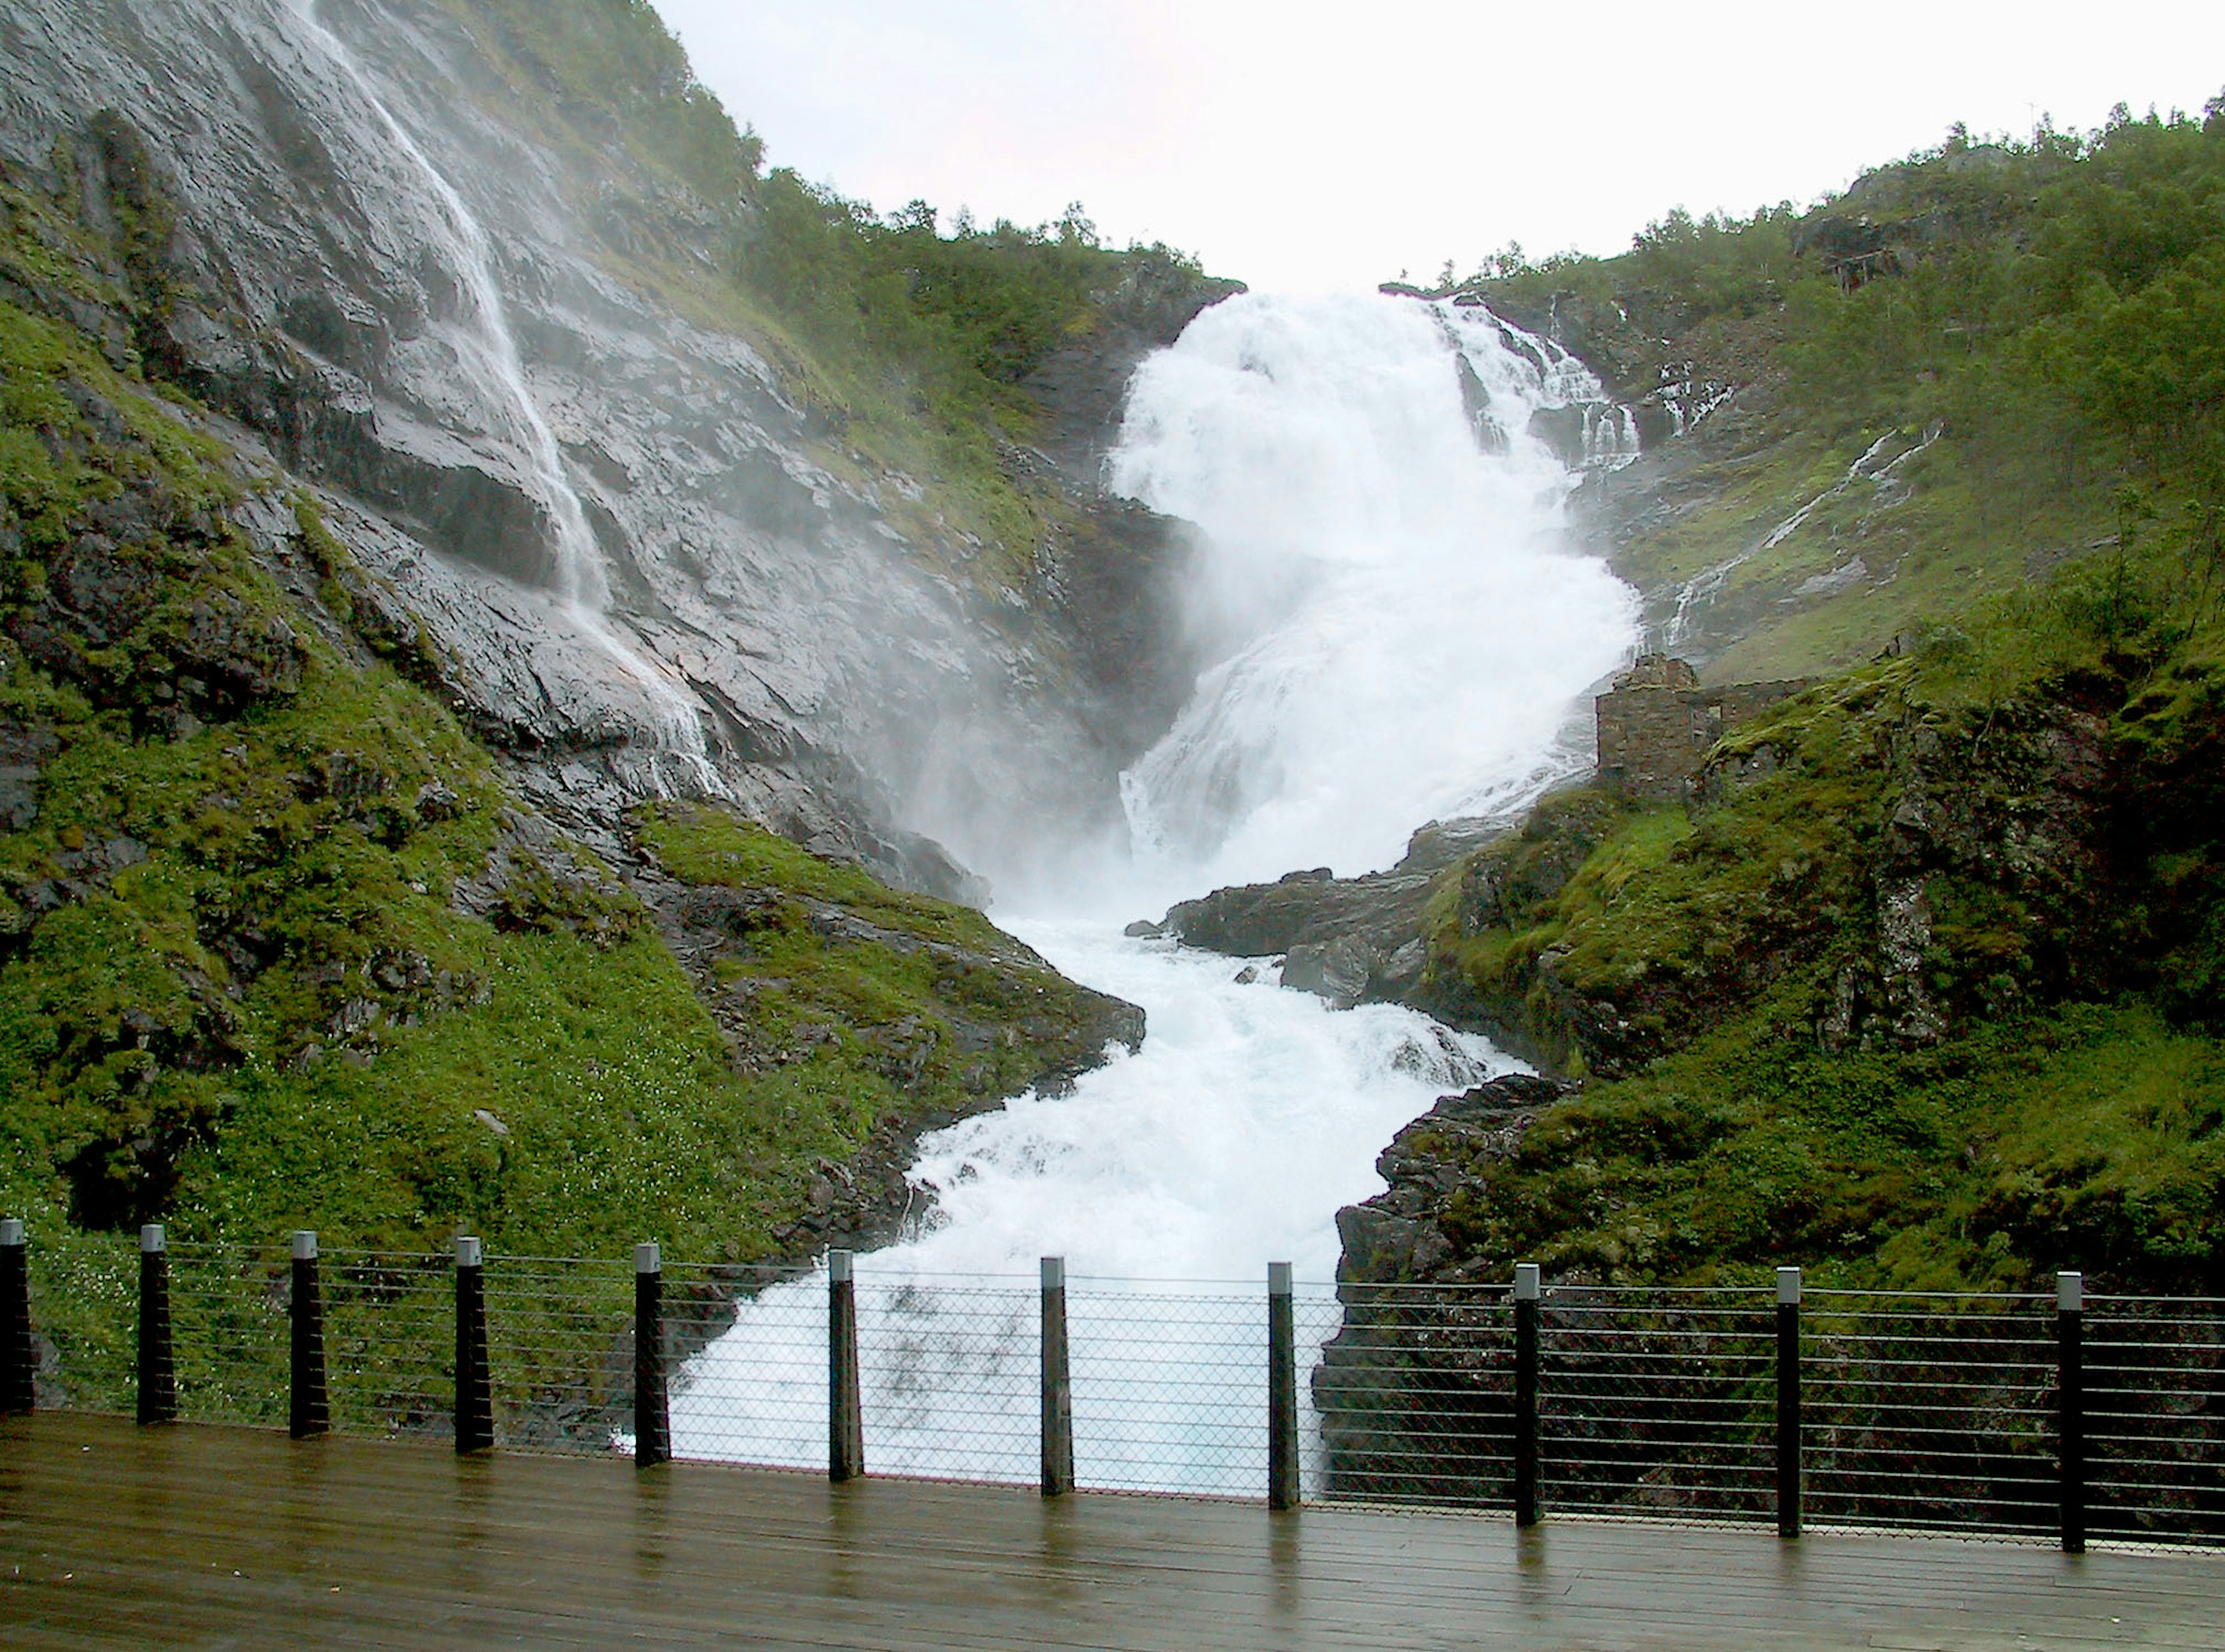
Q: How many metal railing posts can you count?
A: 11